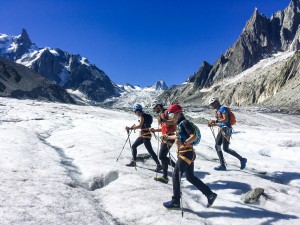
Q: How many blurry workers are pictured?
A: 0